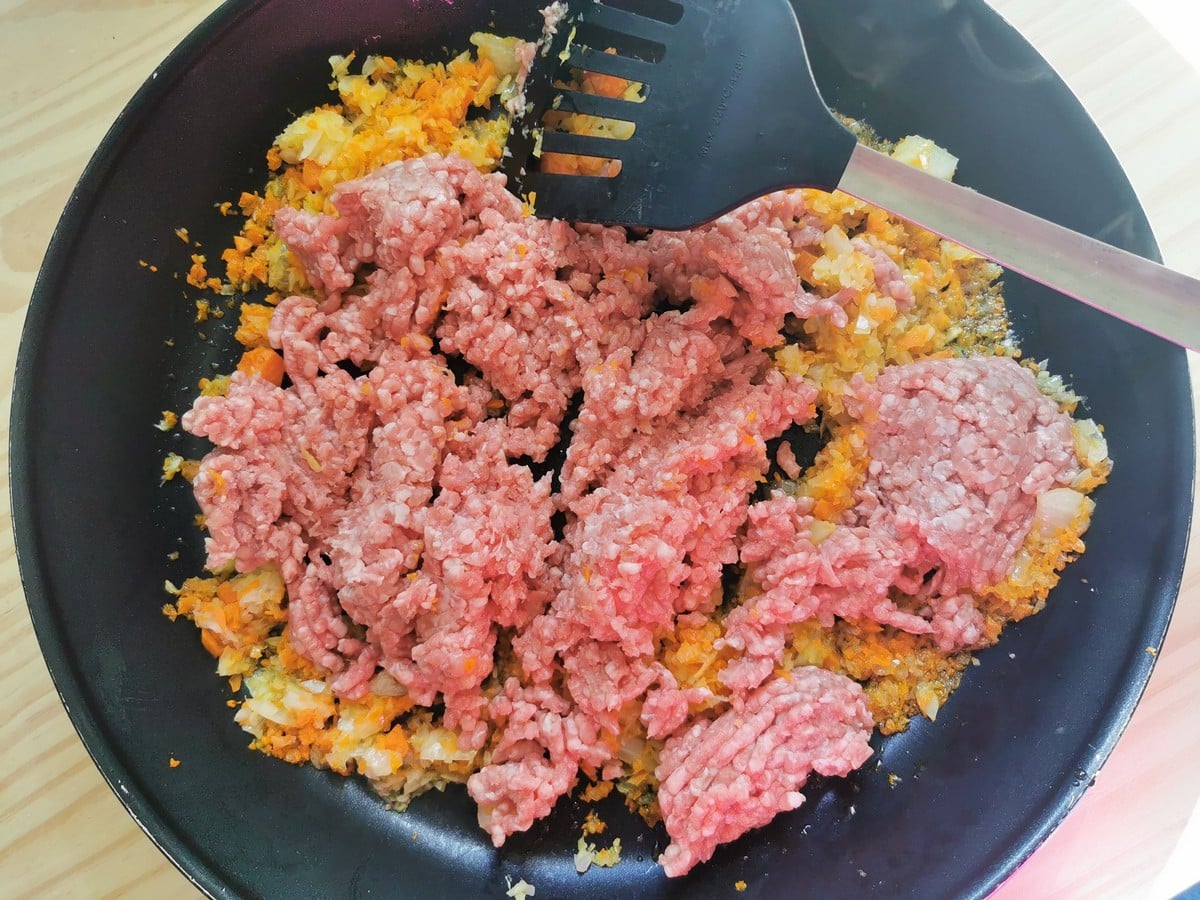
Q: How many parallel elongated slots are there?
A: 5